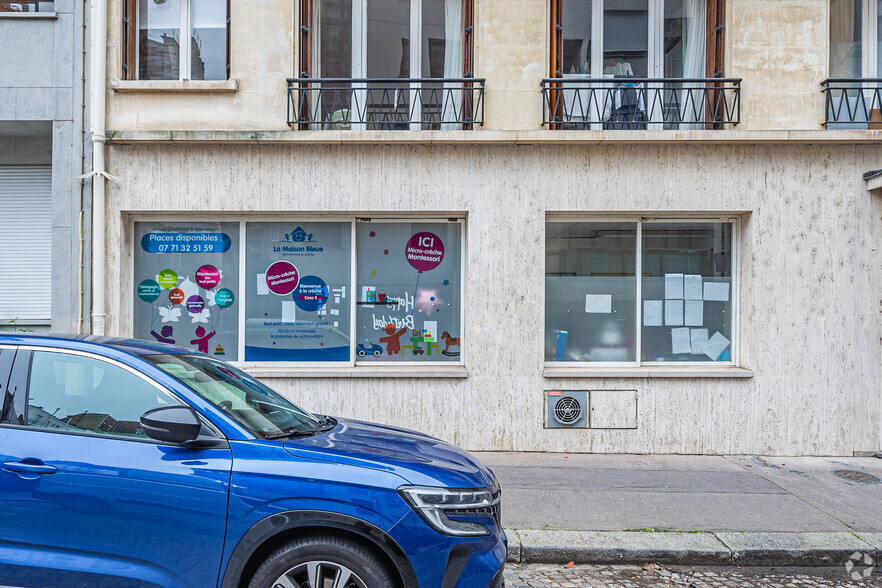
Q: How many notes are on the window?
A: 10